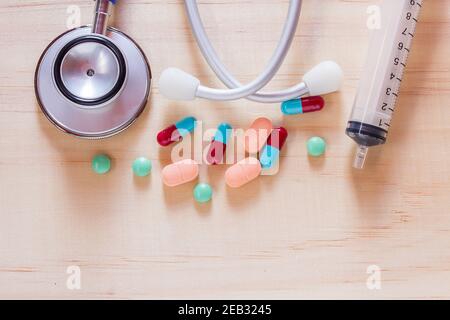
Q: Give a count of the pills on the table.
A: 11